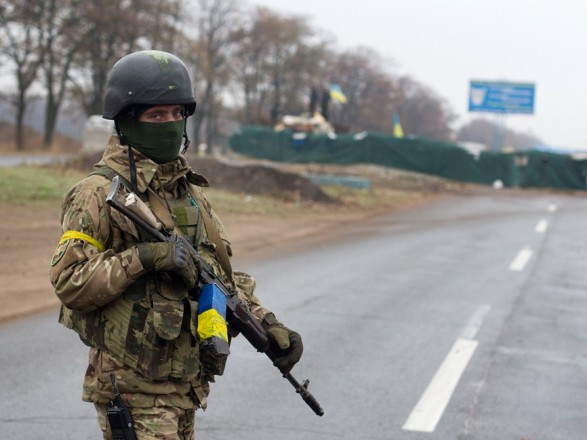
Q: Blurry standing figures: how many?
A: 2